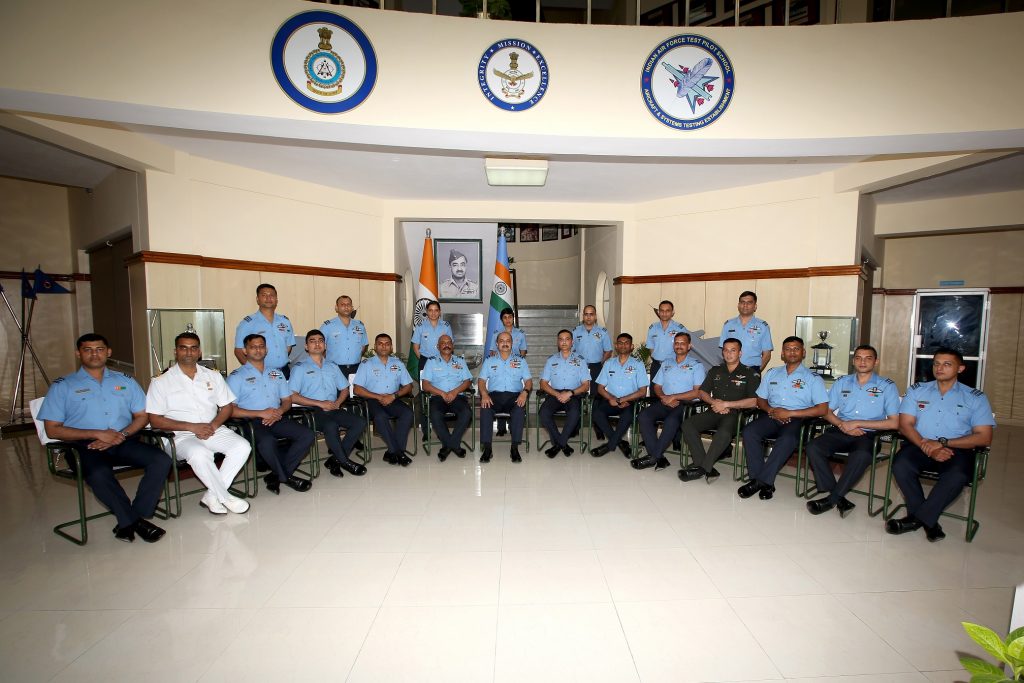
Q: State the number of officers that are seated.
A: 14